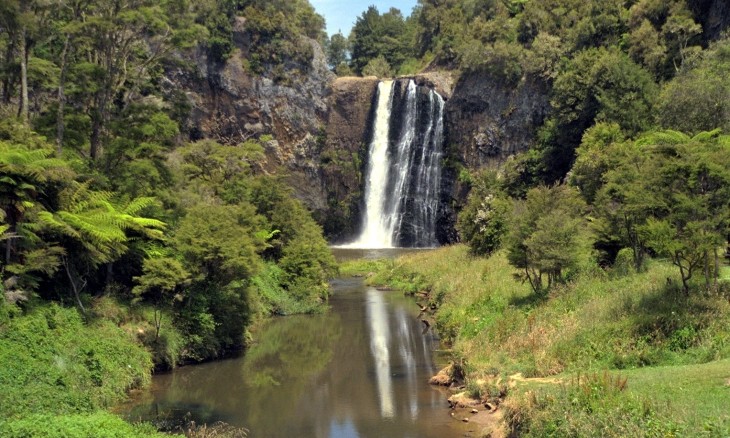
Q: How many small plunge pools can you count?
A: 1